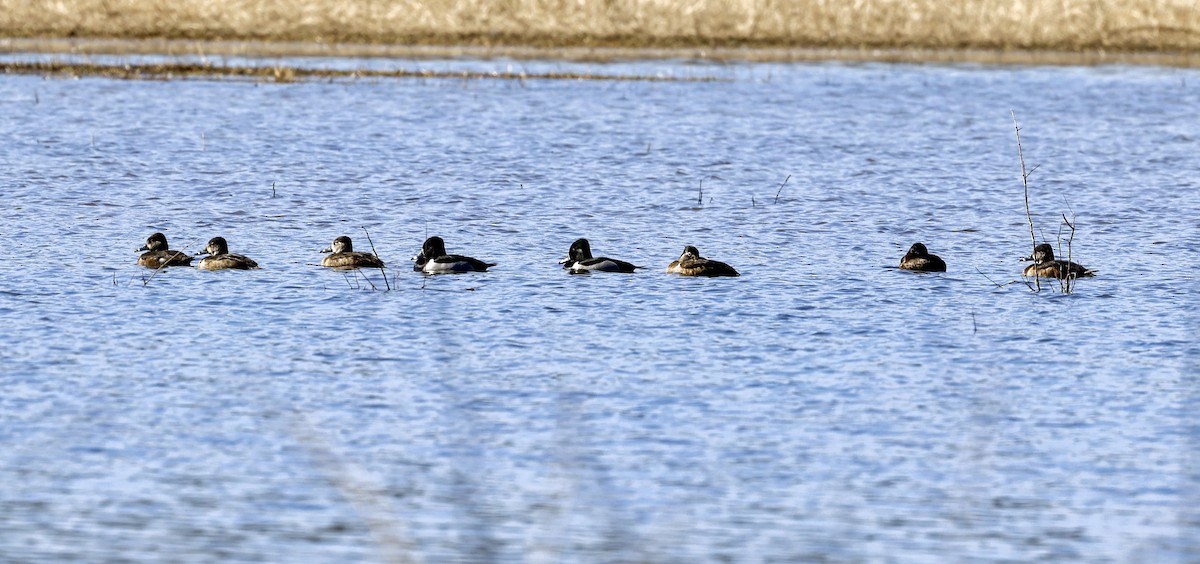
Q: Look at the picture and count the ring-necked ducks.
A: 8